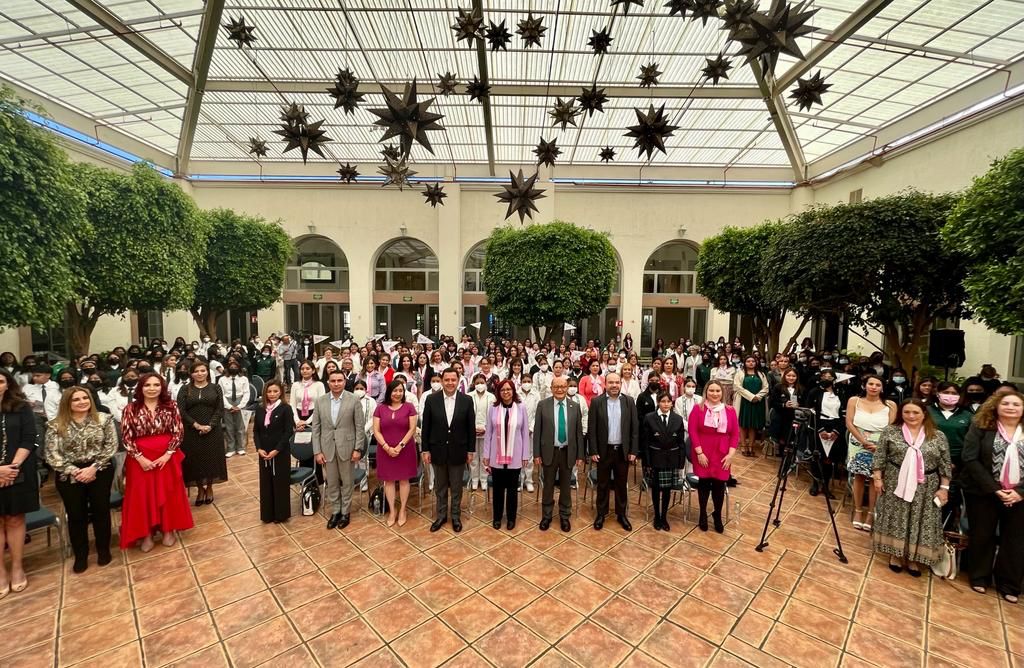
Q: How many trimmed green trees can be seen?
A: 7